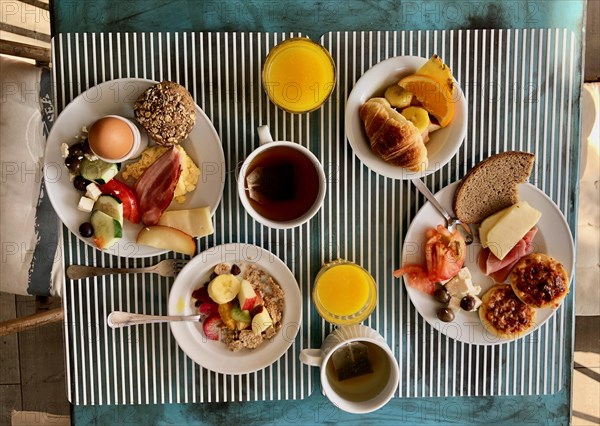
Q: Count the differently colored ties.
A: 0